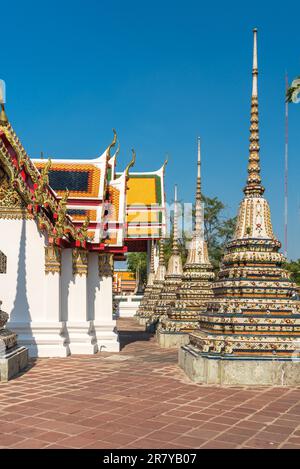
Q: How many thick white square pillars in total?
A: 3